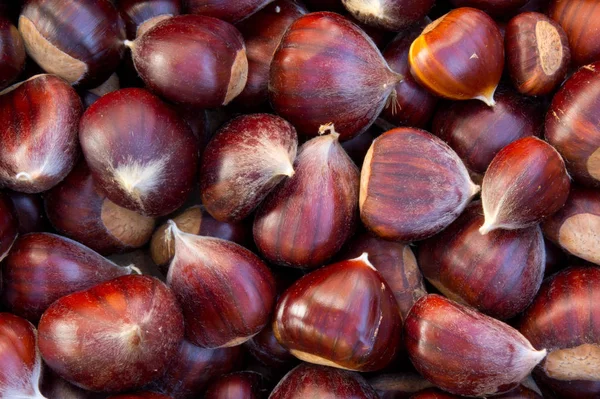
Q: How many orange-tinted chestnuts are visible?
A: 1